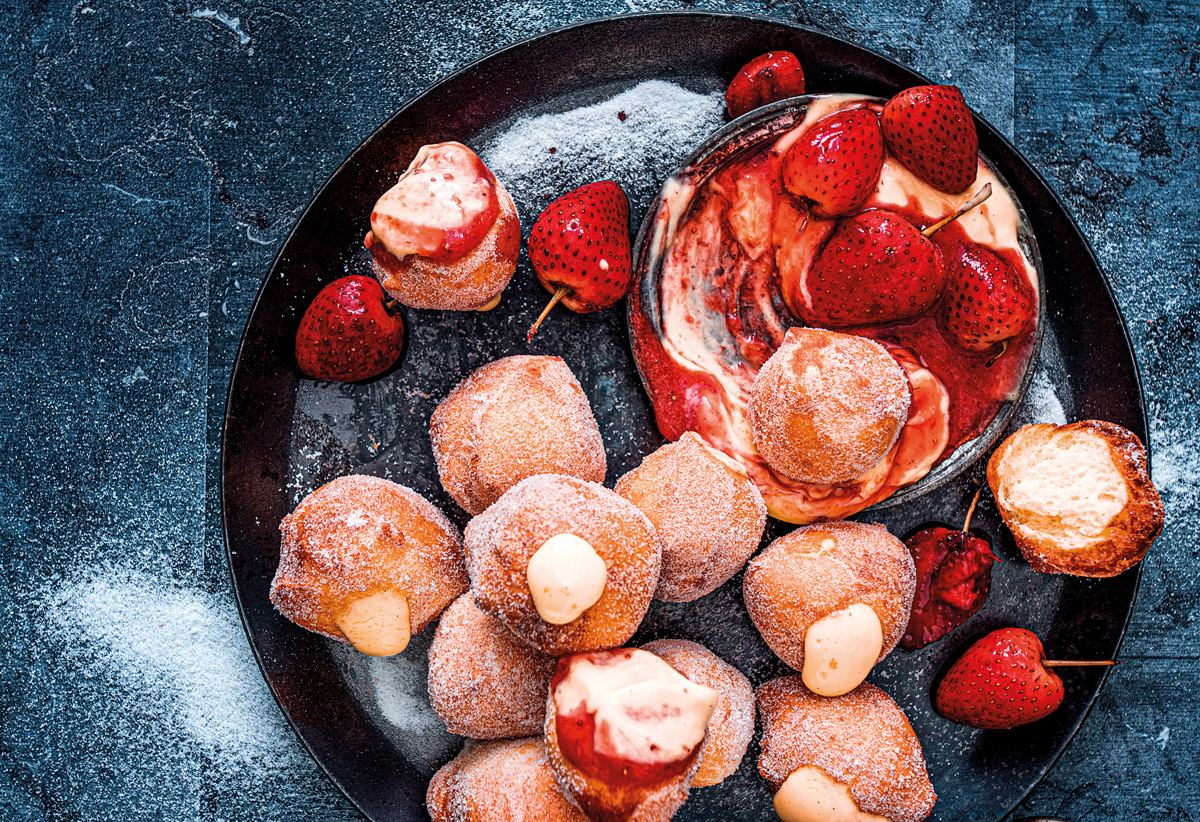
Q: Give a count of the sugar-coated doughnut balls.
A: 13